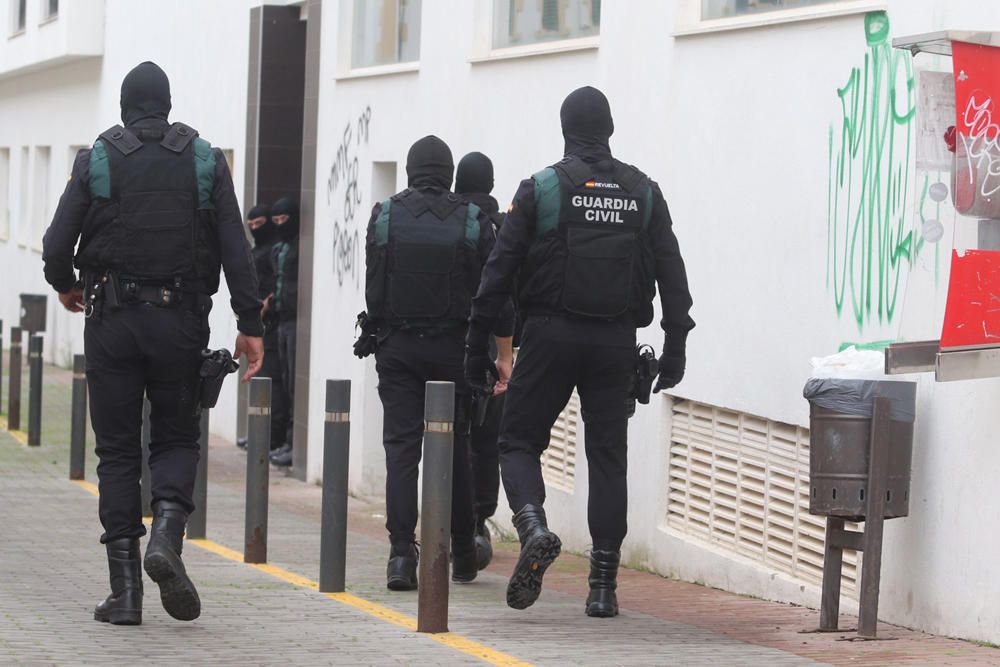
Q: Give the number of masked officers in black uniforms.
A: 6